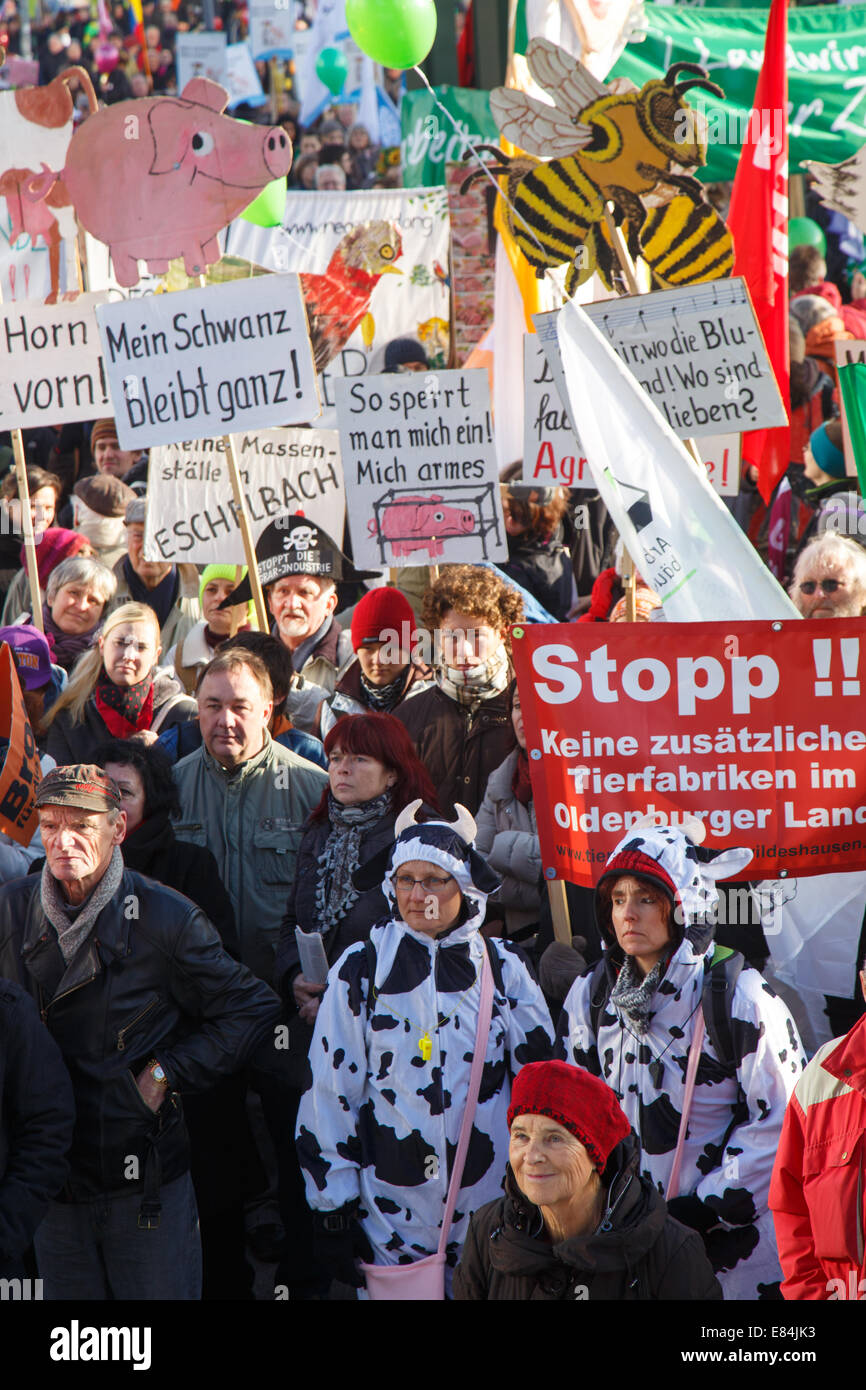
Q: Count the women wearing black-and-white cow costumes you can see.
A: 2